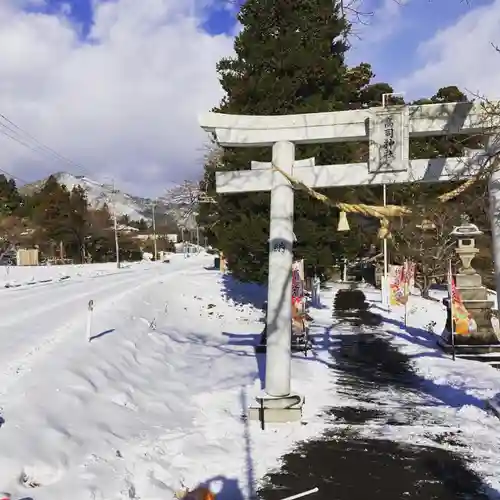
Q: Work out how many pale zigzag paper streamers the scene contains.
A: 0